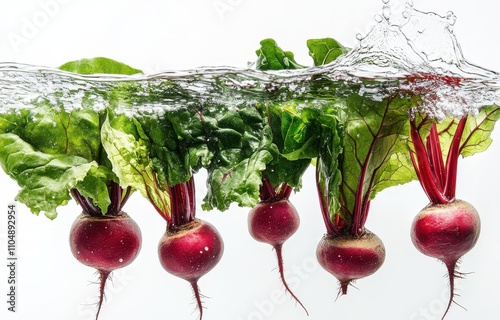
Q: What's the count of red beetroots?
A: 5